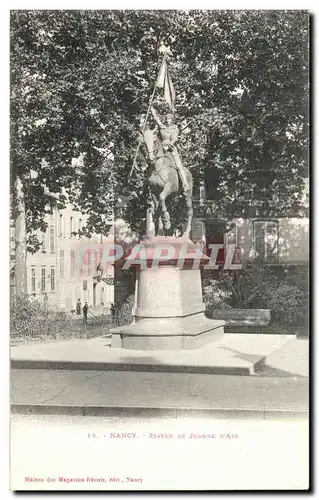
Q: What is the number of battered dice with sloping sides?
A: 1